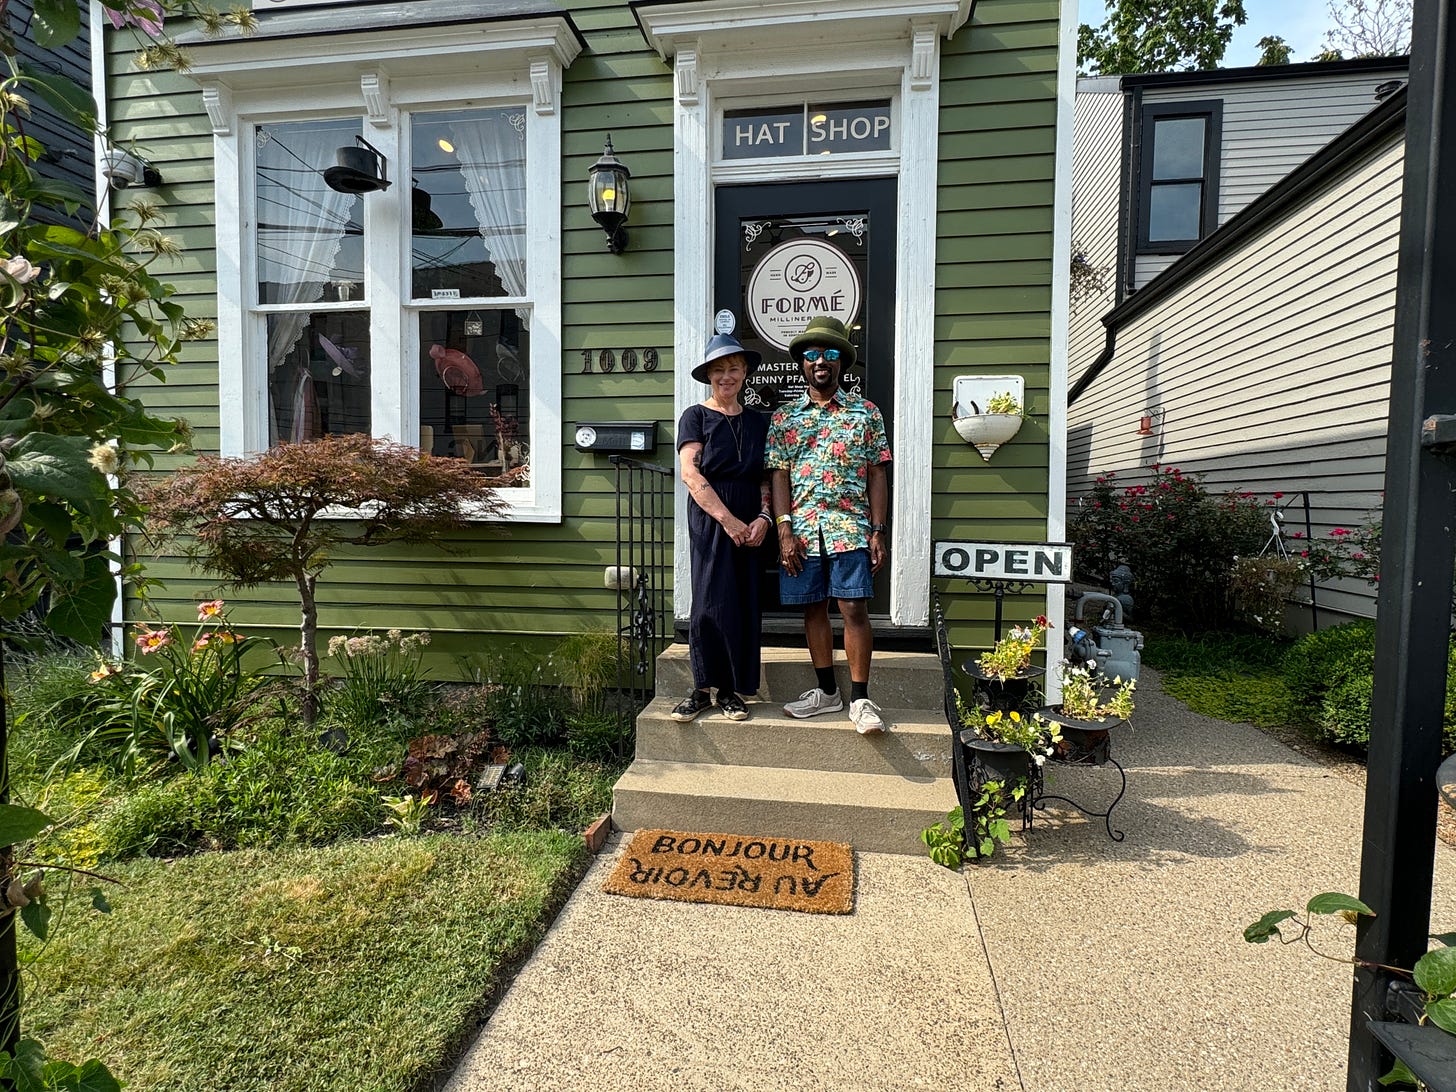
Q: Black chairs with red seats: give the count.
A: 0